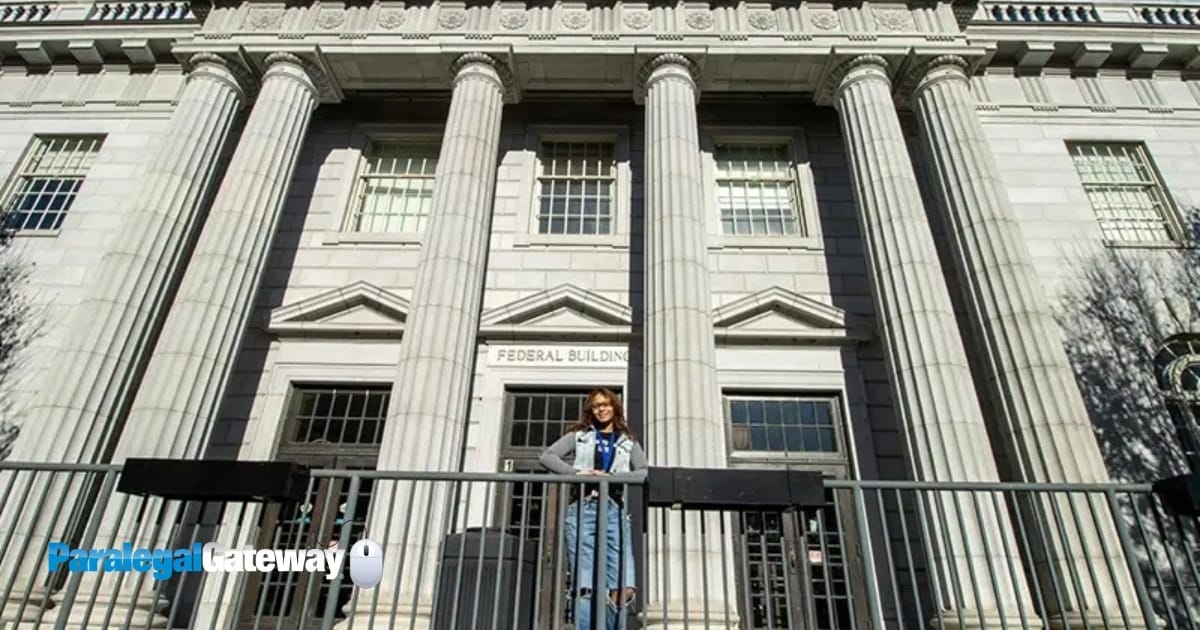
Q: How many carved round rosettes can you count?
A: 11